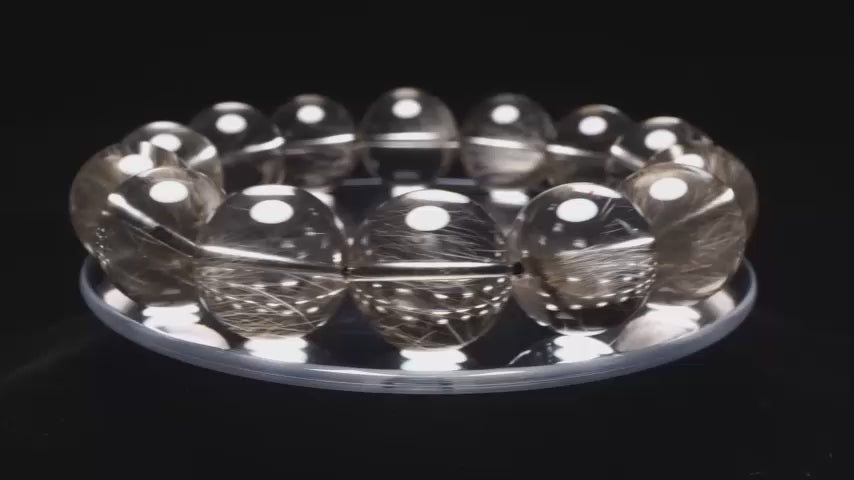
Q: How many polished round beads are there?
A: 14